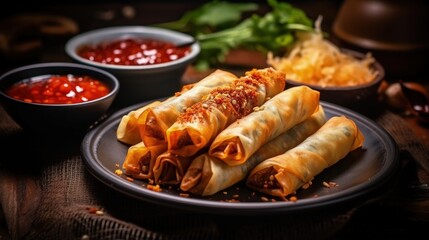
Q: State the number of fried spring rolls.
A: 8